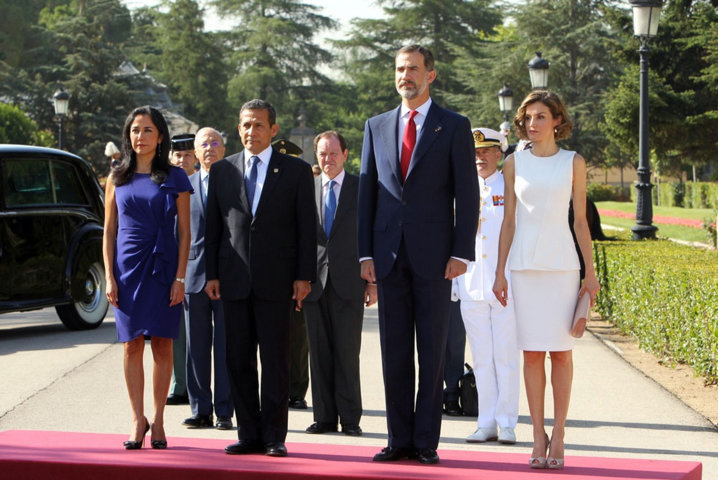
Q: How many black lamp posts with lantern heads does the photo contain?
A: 4